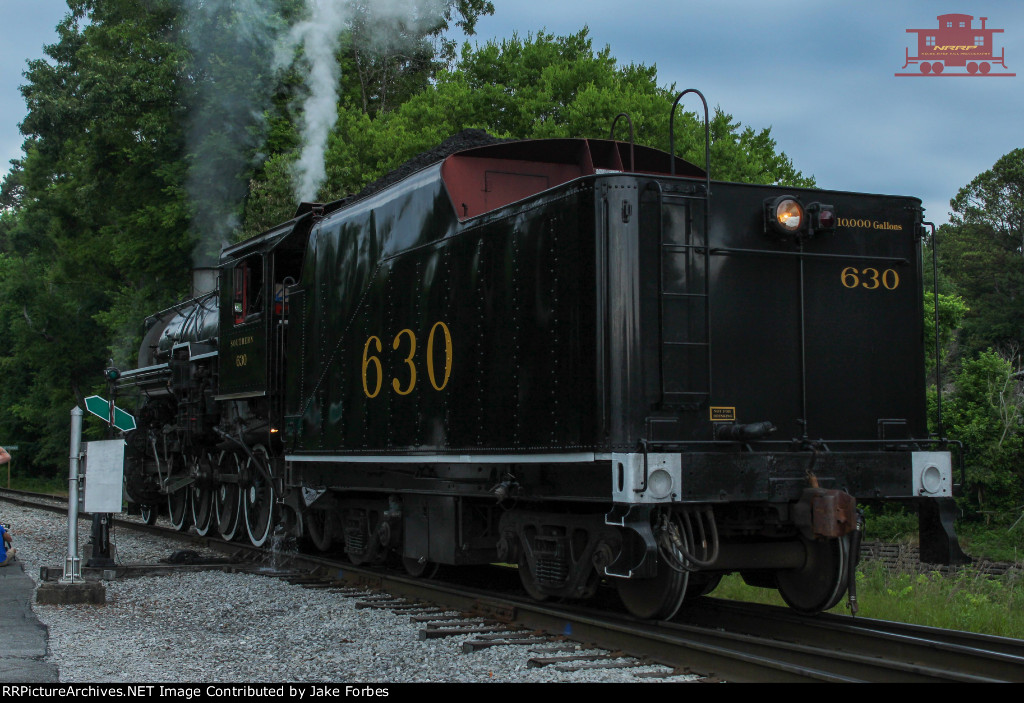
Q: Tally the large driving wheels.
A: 4